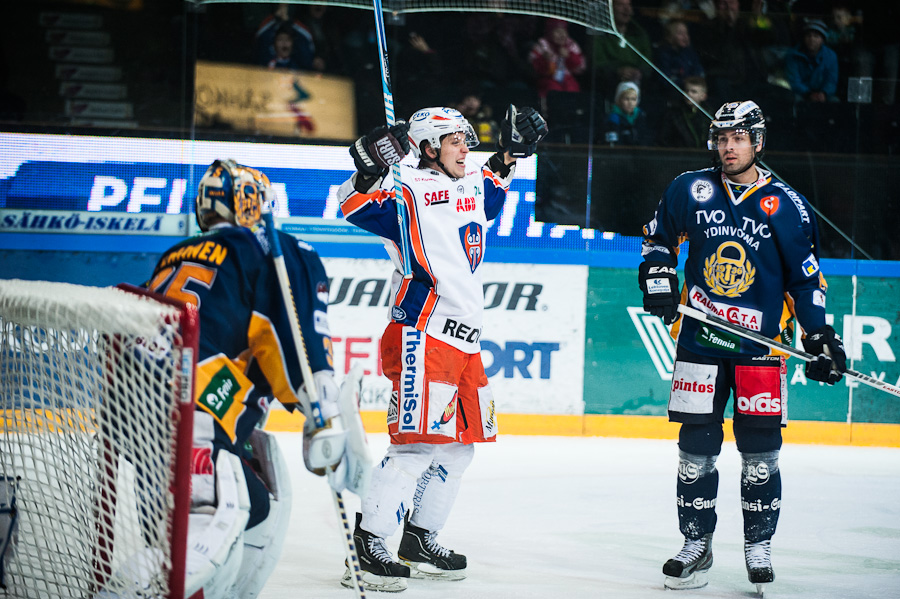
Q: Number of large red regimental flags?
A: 0